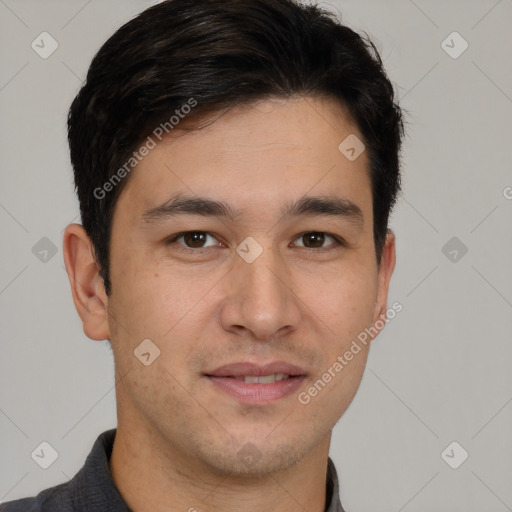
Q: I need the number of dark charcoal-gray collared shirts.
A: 1